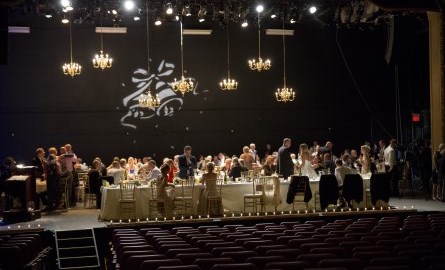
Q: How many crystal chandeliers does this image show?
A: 7